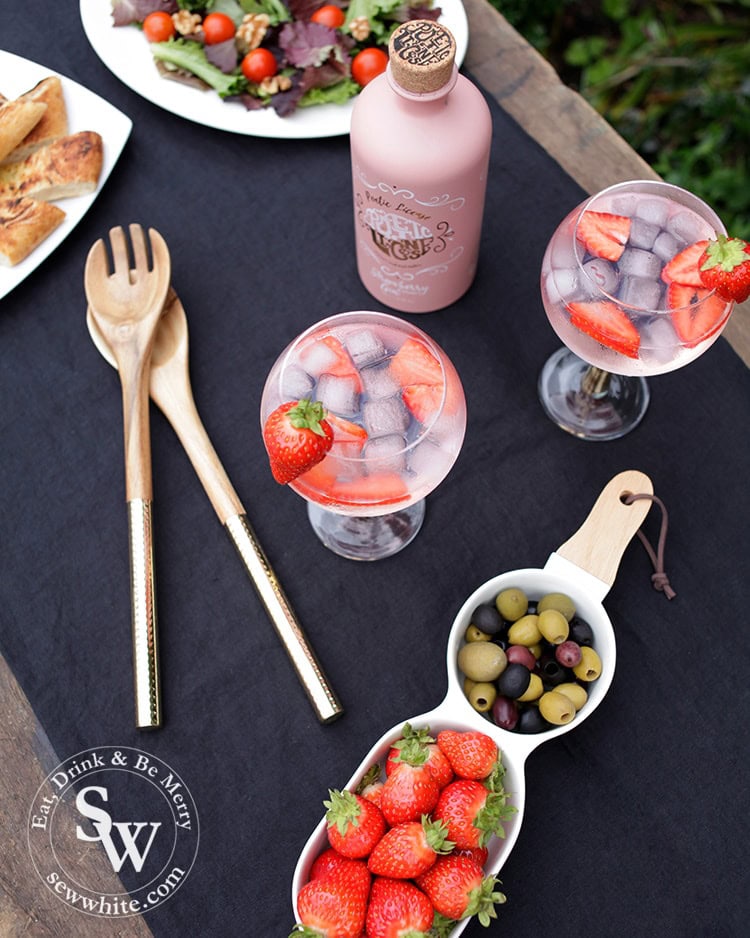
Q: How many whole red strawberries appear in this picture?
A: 14